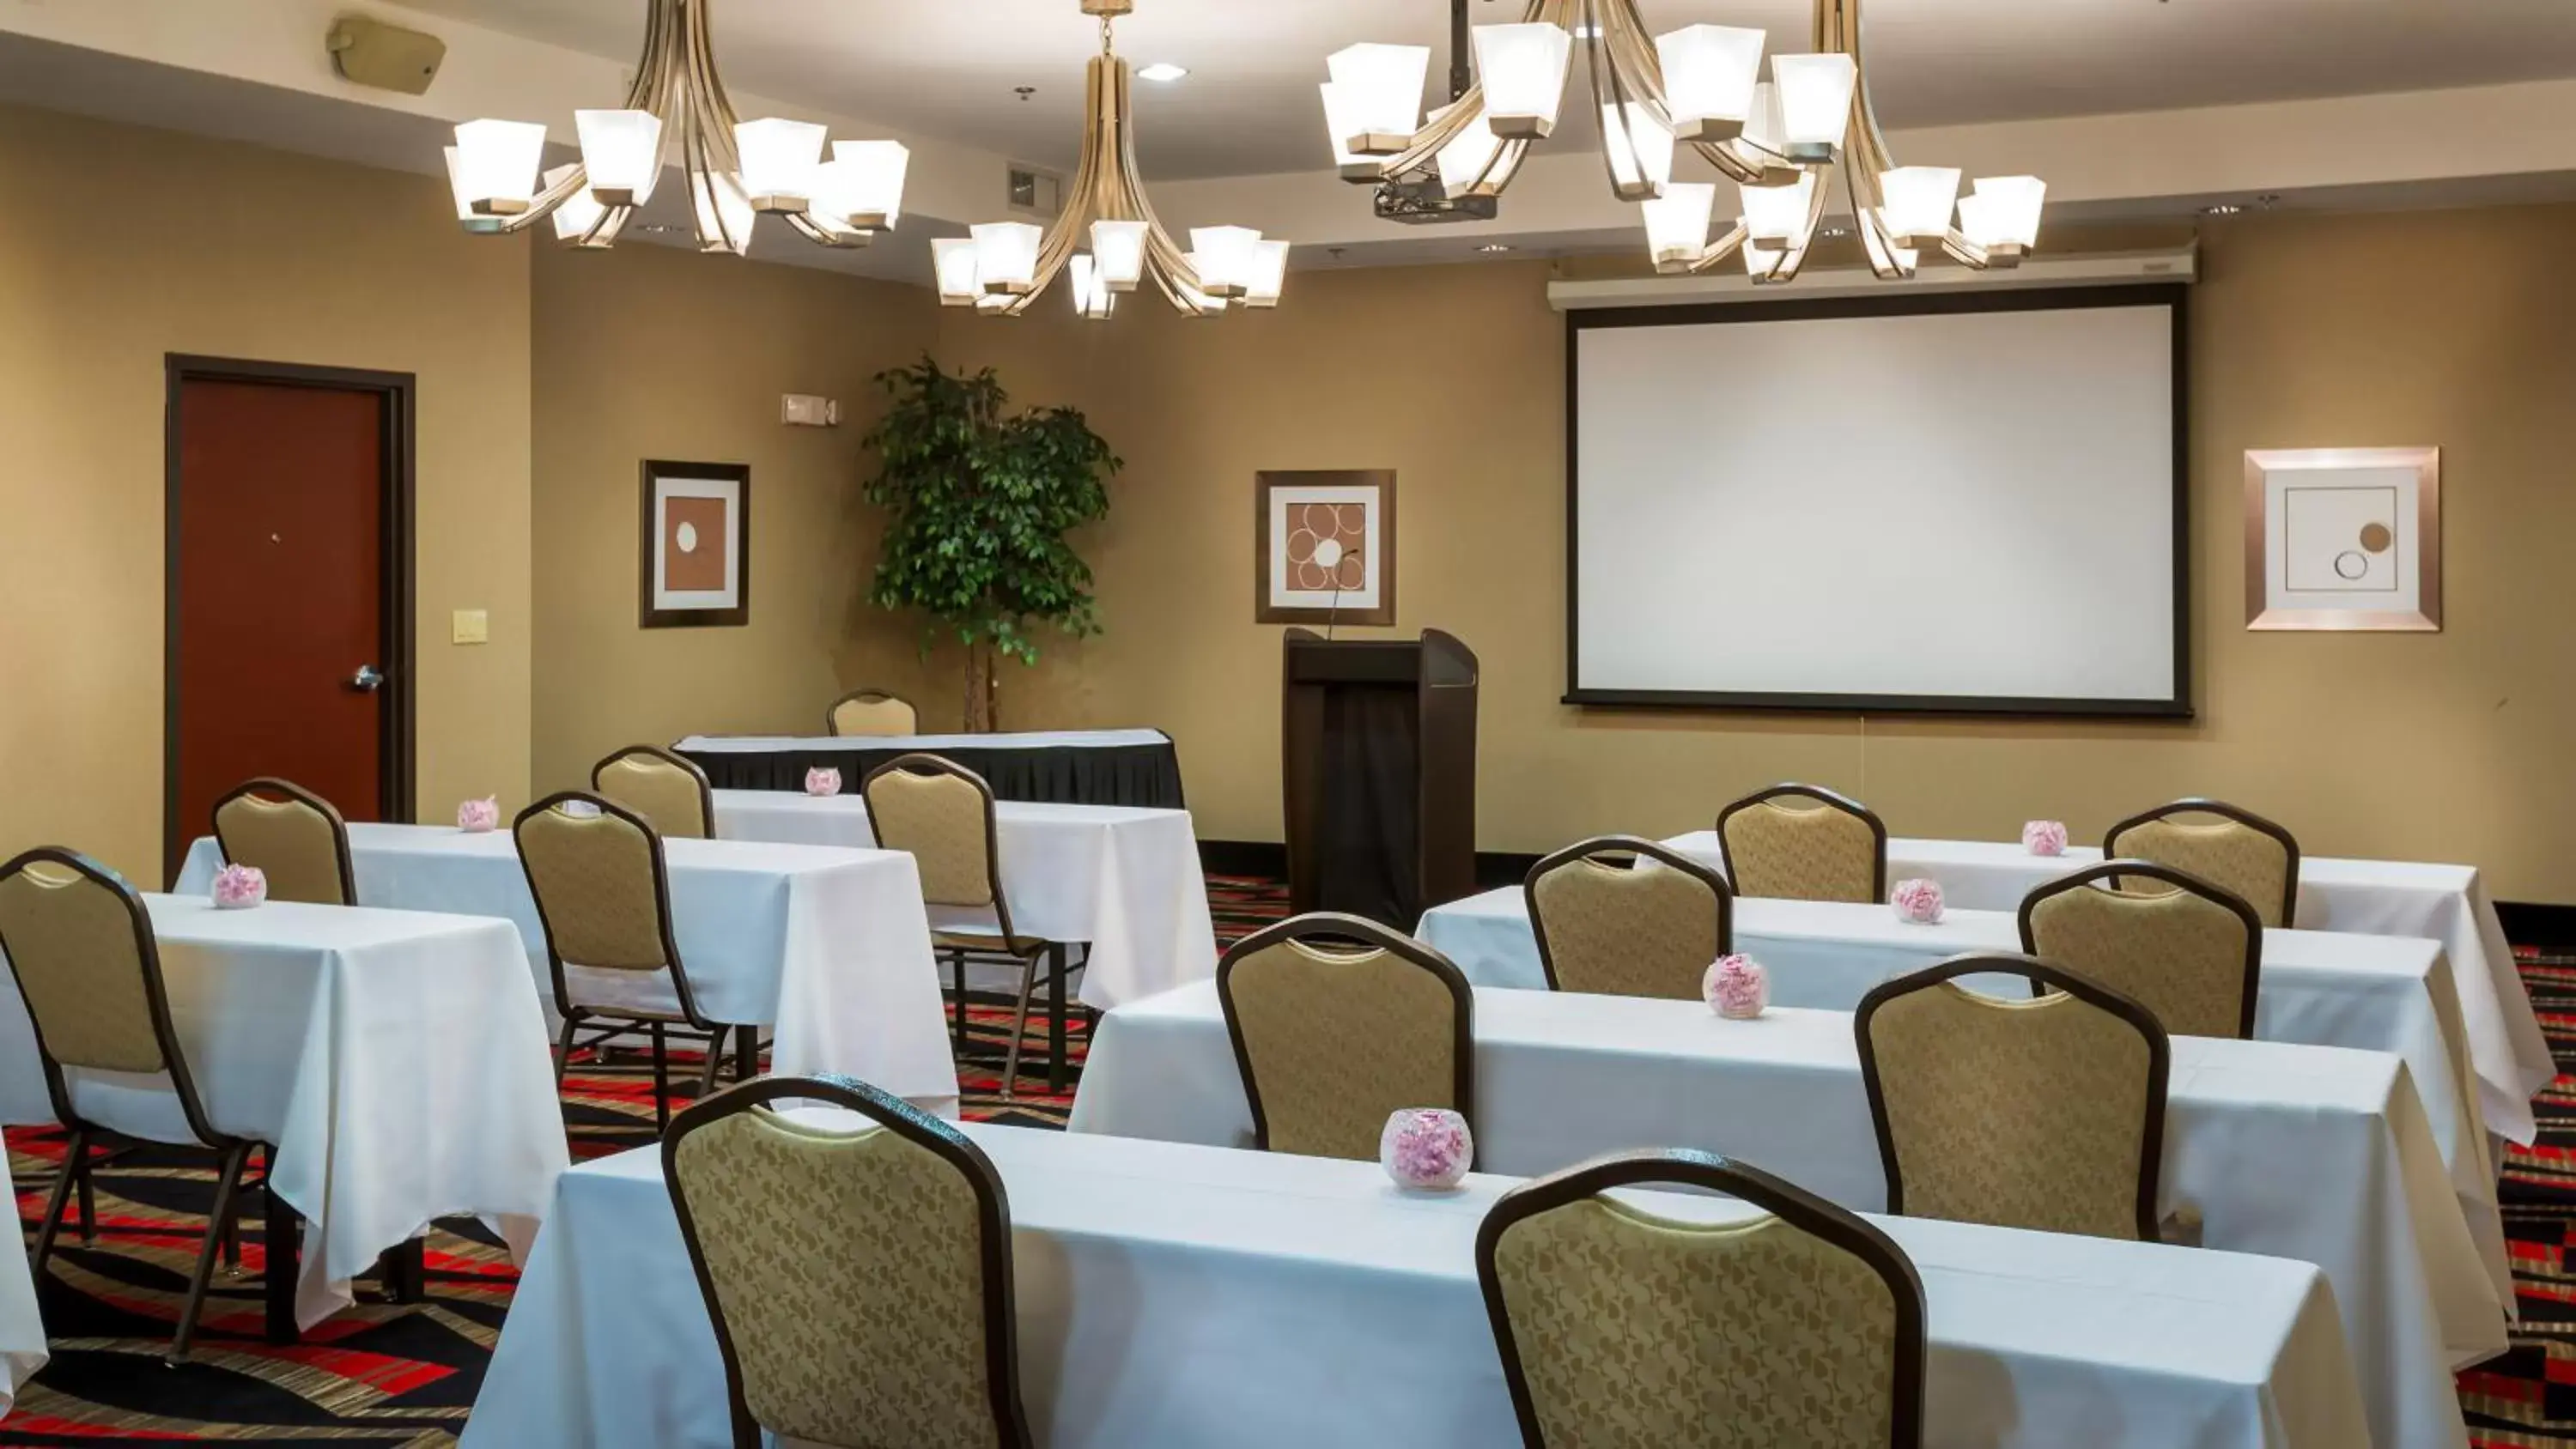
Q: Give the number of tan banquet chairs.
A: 14